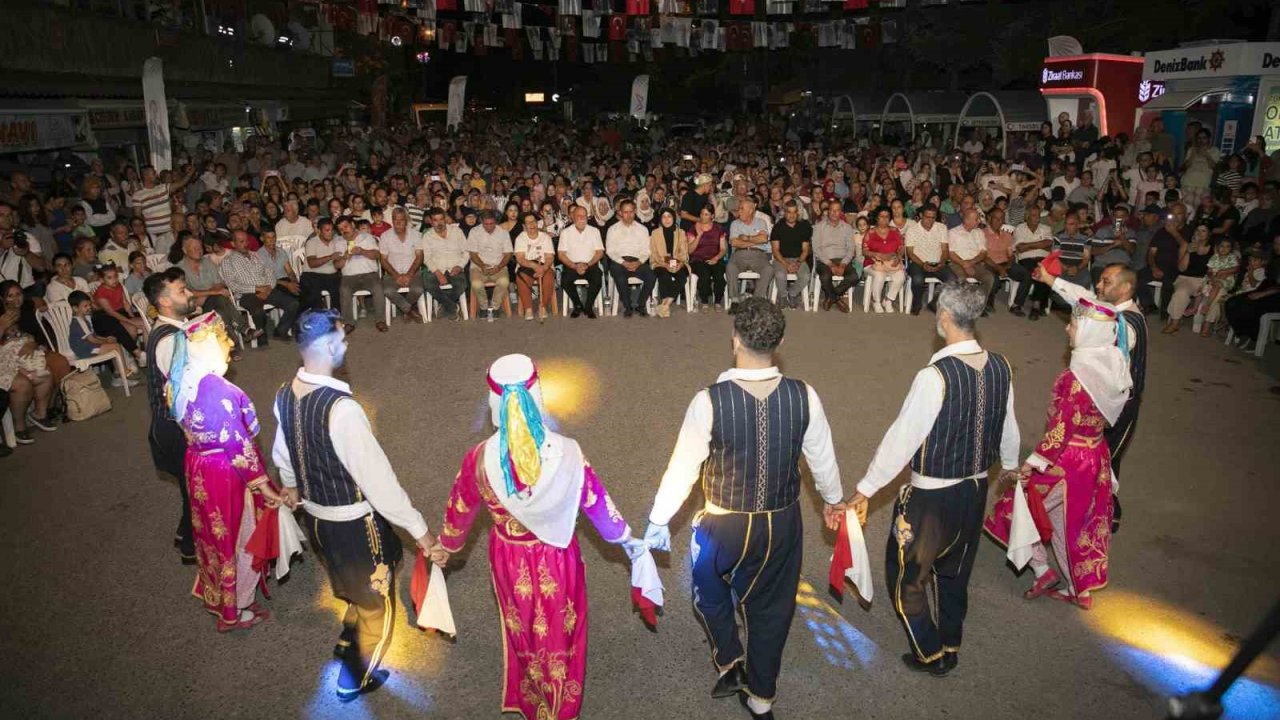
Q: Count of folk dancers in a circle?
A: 8